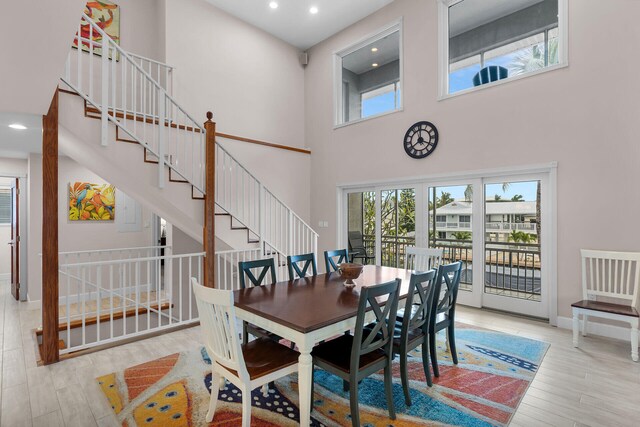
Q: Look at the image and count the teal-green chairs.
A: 6